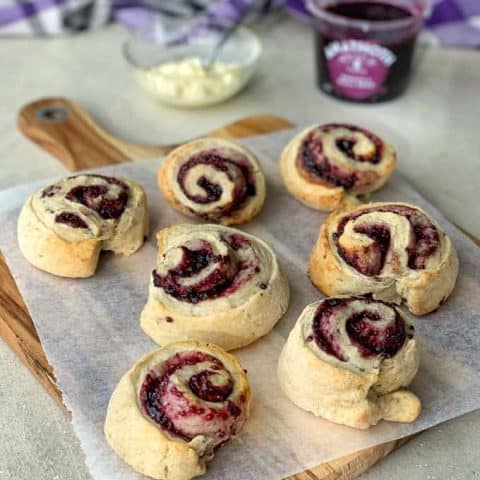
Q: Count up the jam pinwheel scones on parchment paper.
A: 7